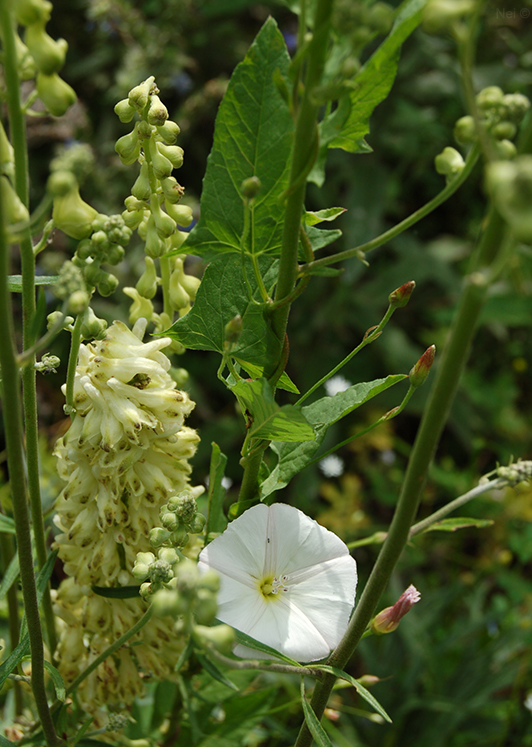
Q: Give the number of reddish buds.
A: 3